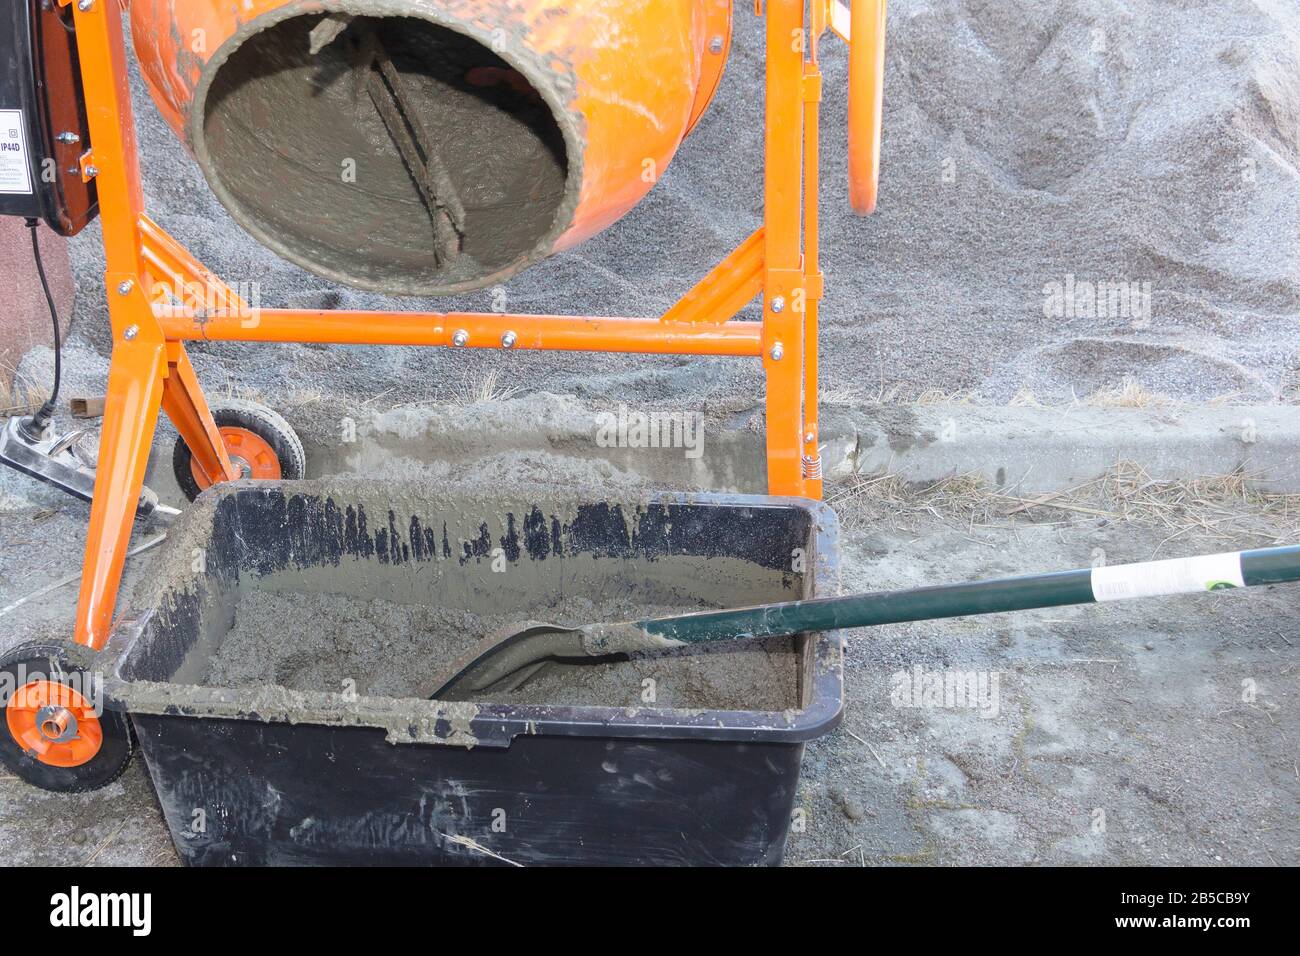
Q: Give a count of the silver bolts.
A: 11